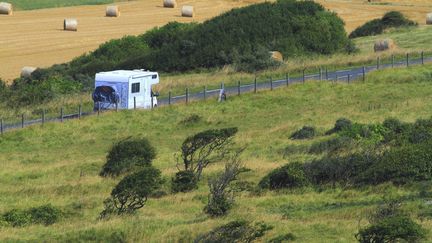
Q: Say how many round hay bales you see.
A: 9